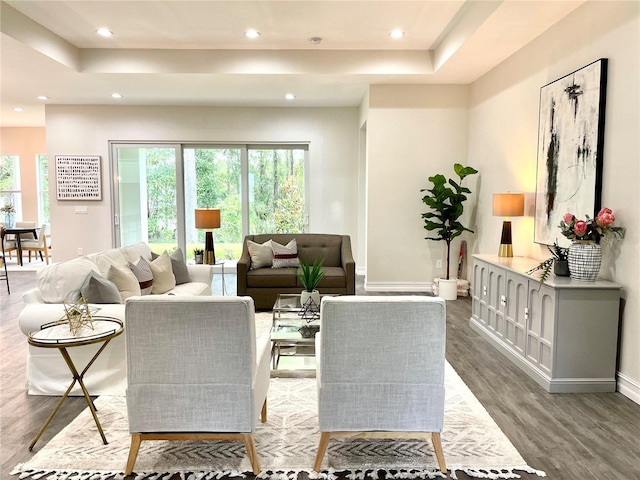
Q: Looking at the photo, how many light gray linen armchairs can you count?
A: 2